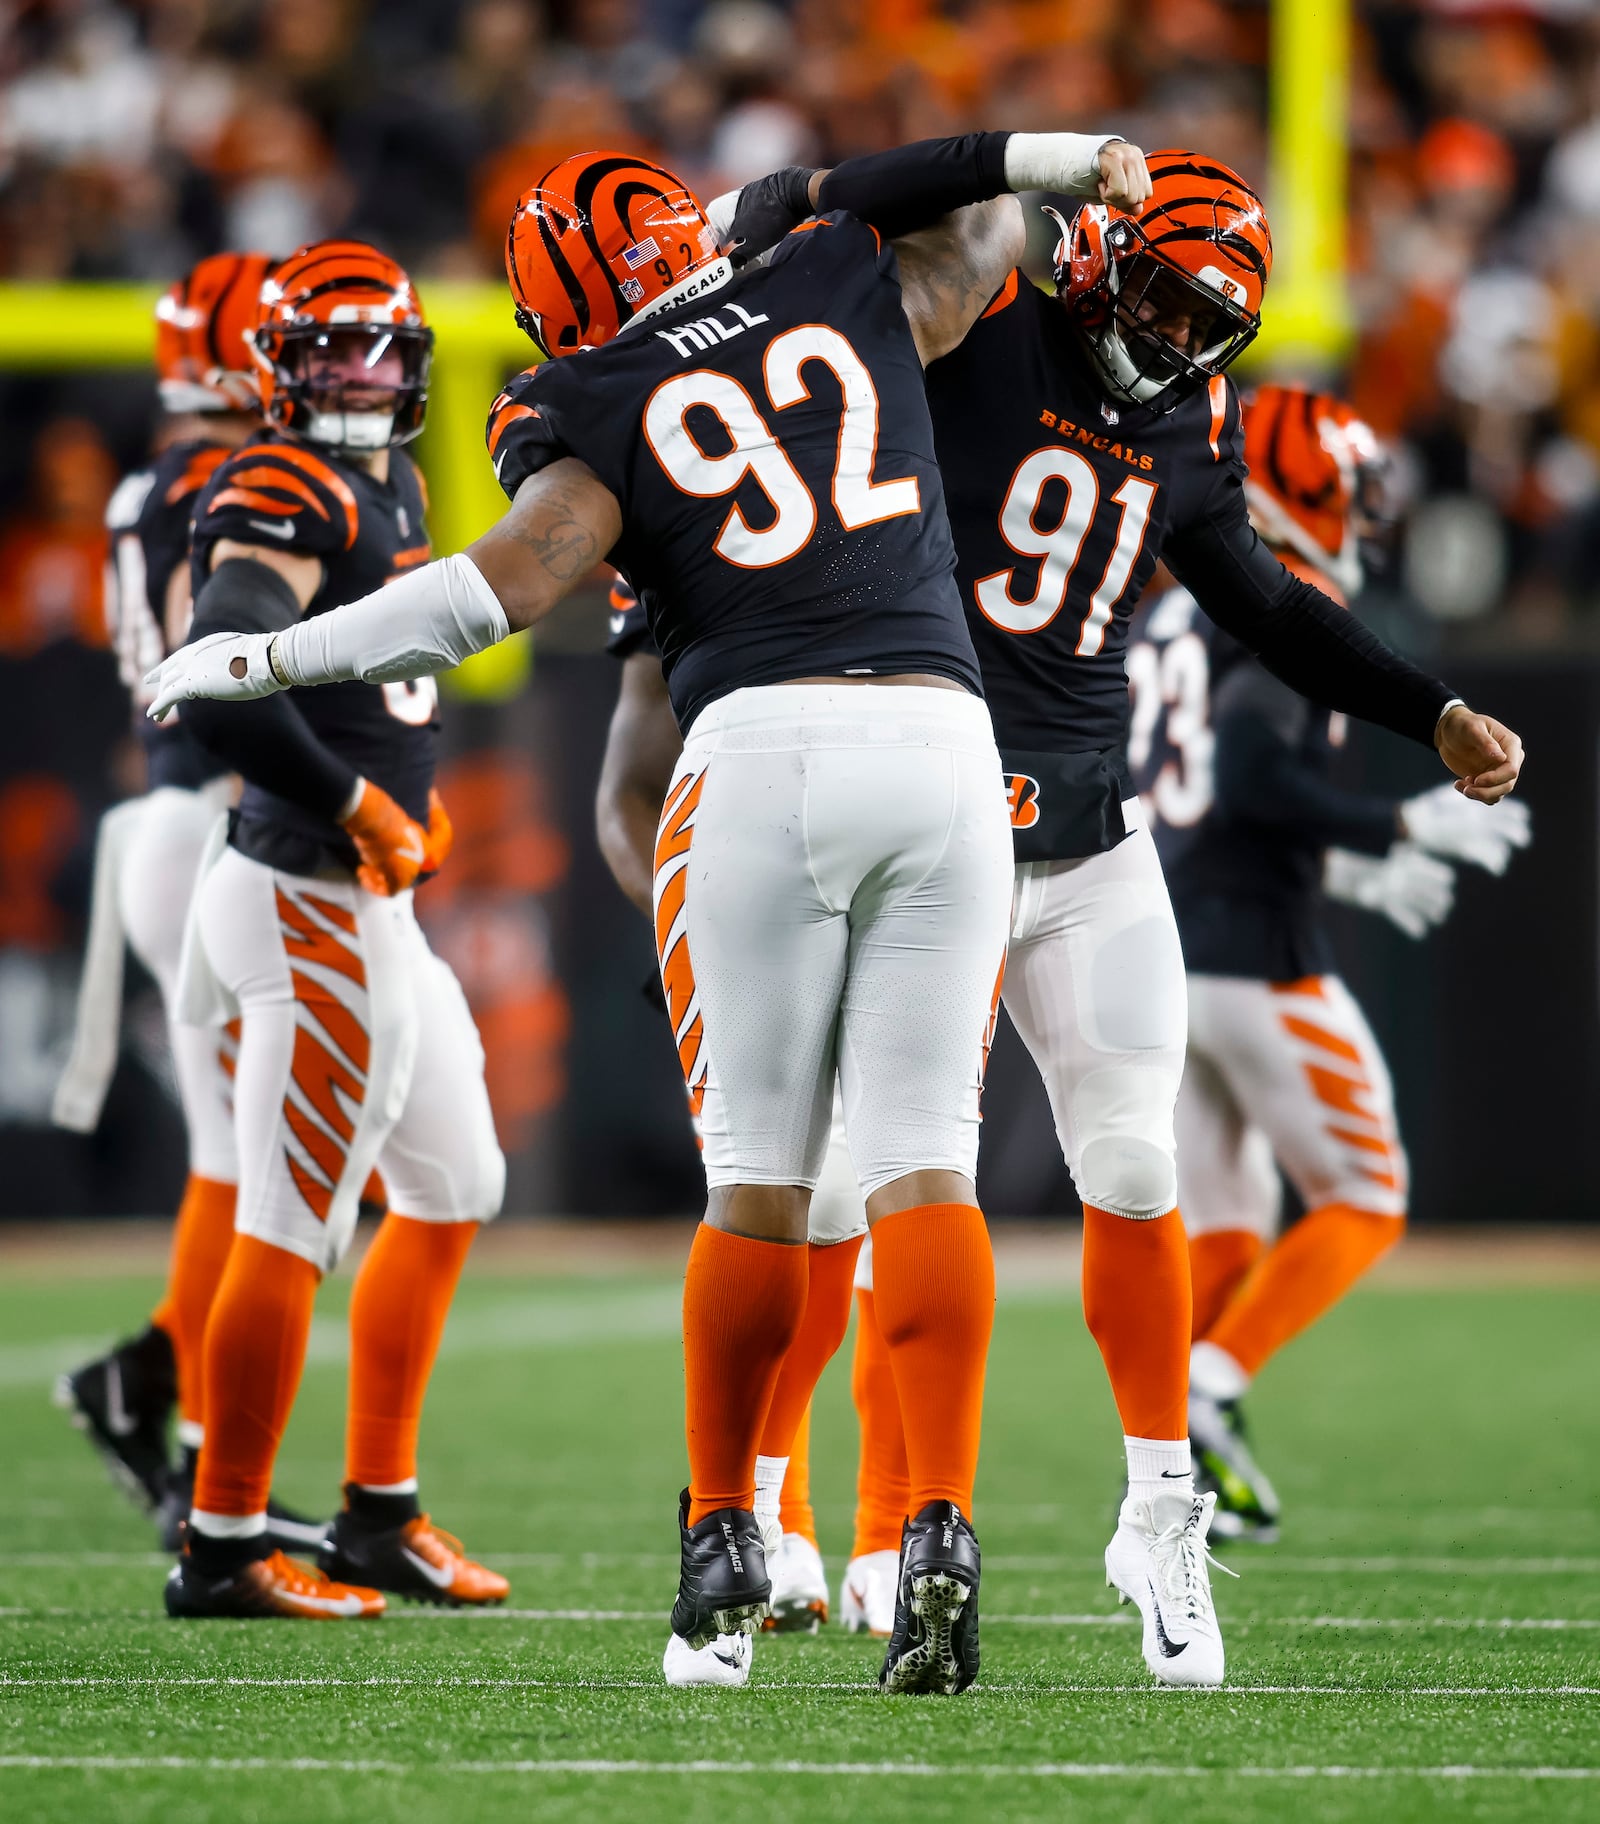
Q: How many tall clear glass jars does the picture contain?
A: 0